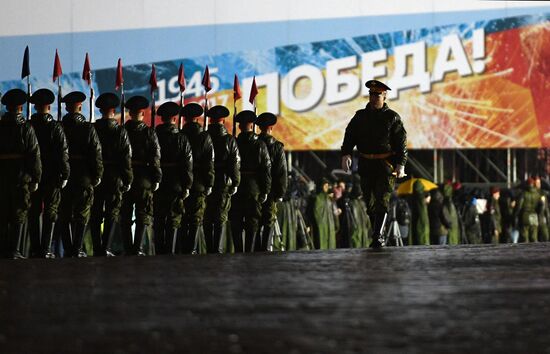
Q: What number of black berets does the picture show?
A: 11